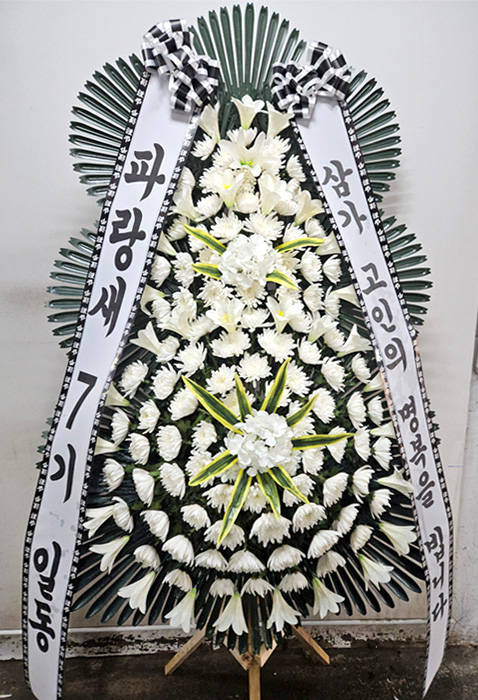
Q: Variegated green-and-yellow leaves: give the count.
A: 13